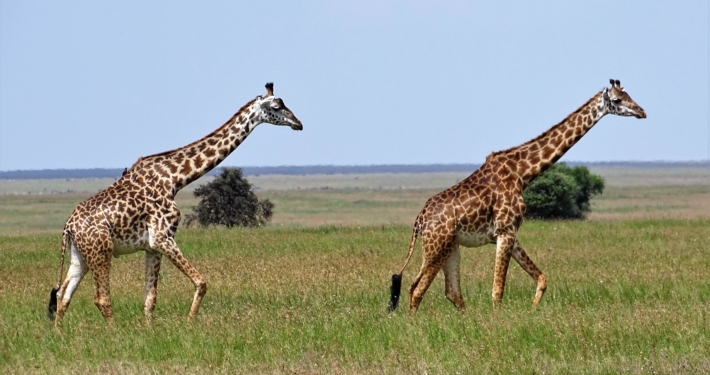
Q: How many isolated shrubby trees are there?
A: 2